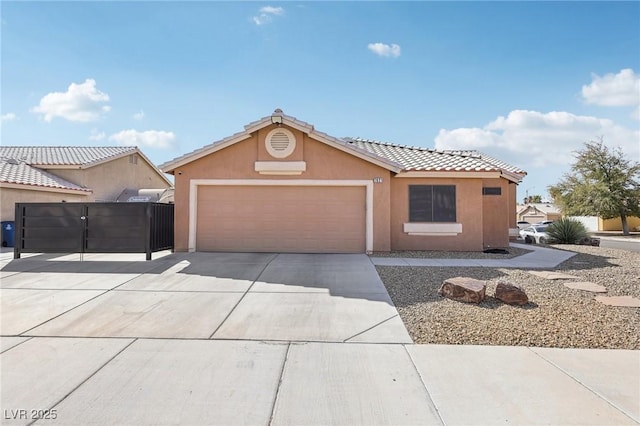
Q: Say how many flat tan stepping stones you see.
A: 3